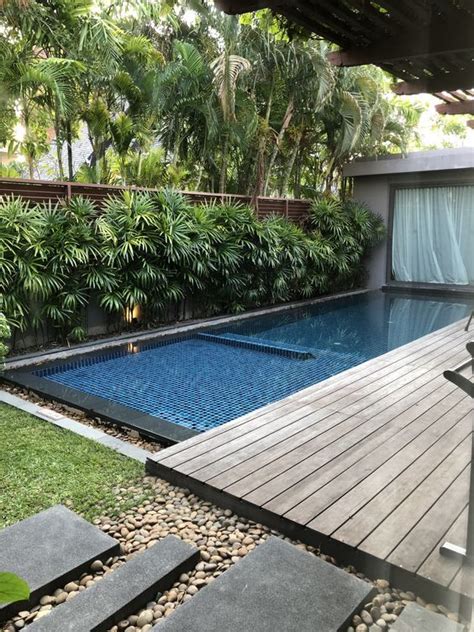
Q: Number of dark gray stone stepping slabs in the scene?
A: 4